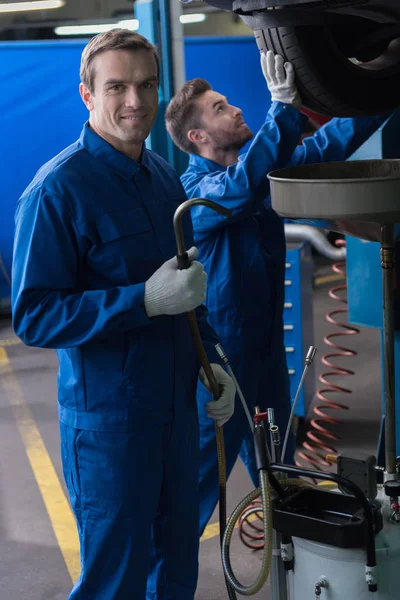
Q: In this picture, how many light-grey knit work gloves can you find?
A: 3